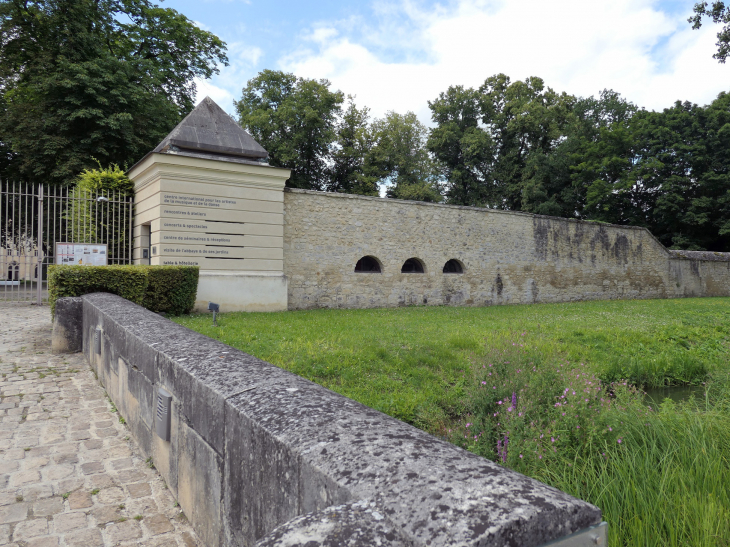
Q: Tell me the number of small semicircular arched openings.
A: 3